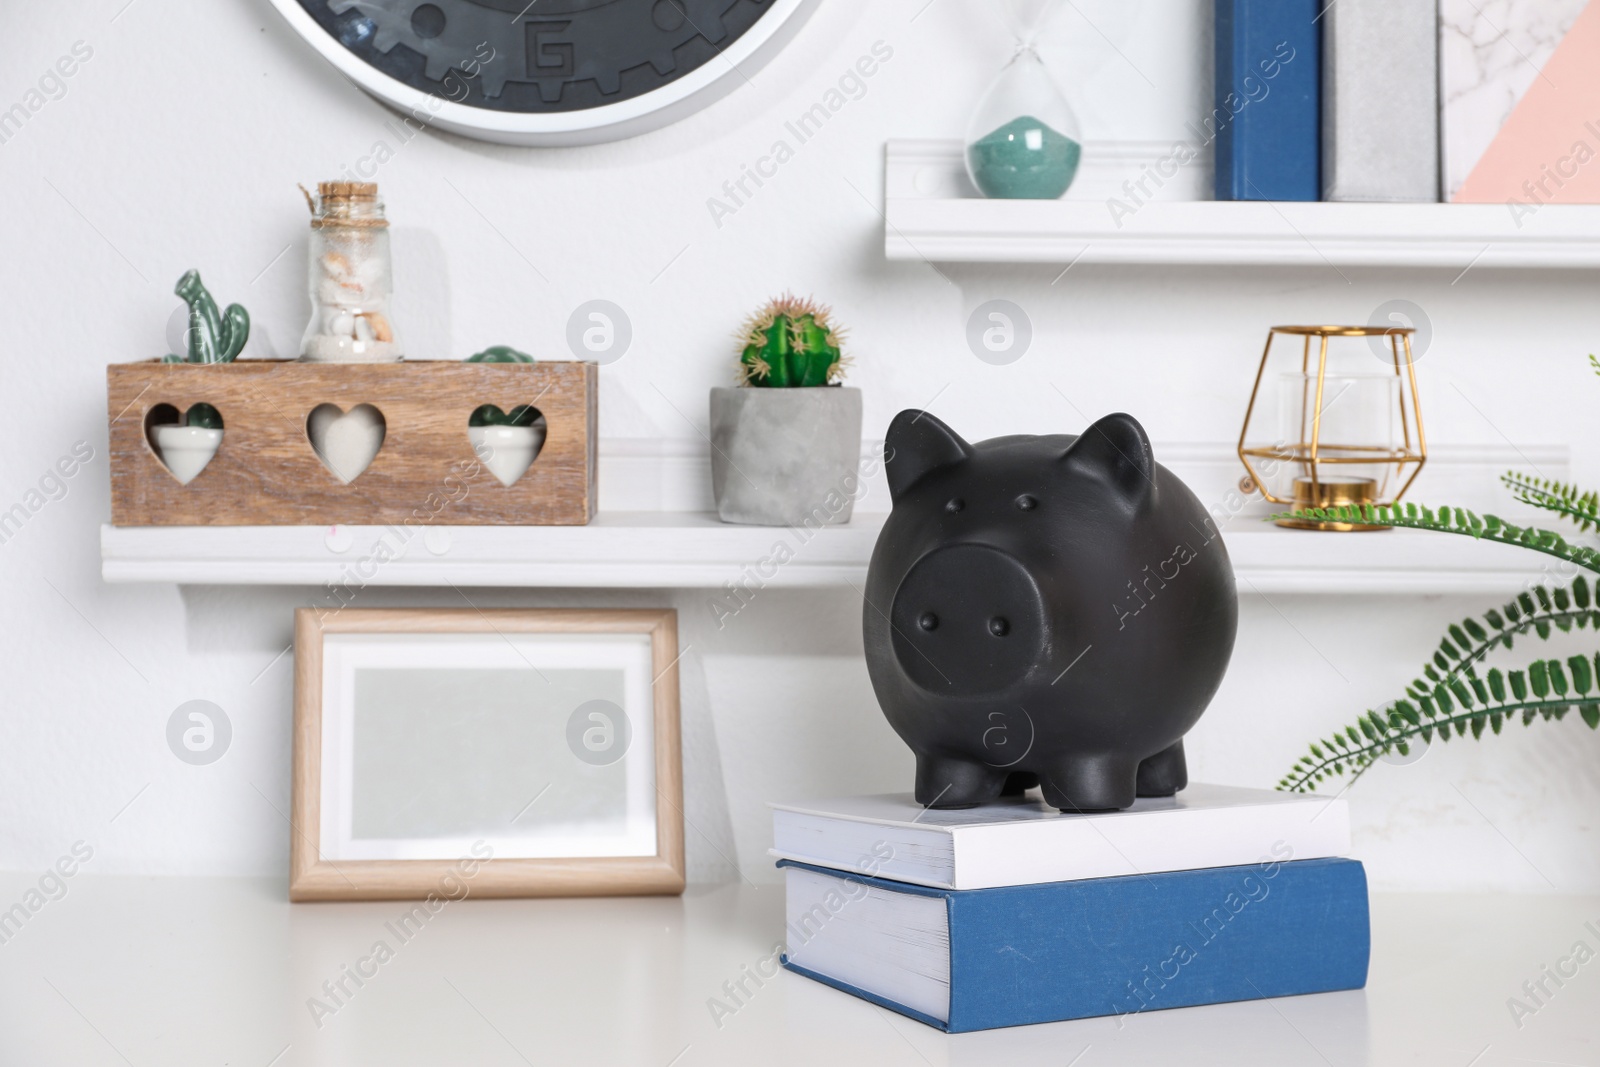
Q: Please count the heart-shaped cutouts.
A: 3